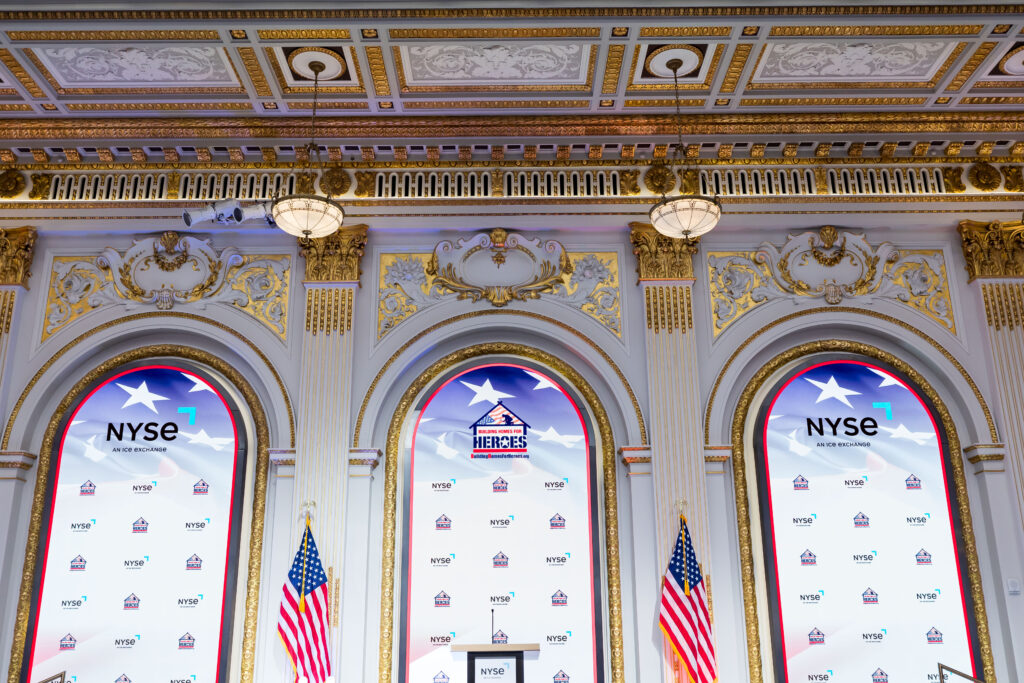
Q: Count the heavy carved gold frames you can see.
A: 3